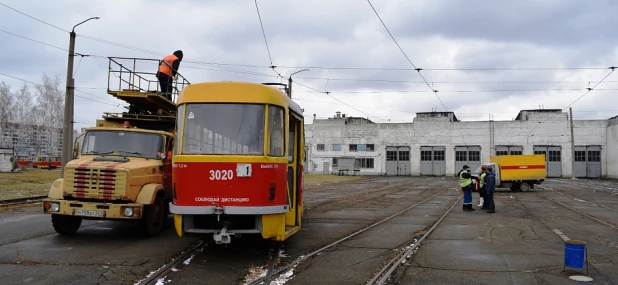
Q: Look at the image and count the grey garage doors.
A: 6